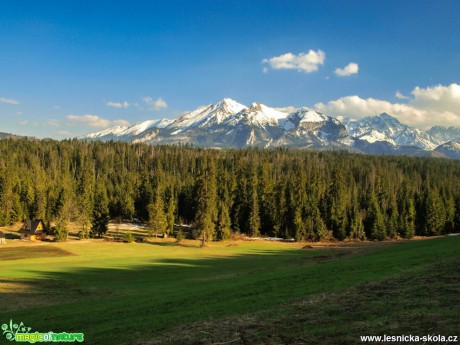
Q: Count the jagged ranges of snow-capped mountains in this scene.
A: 1